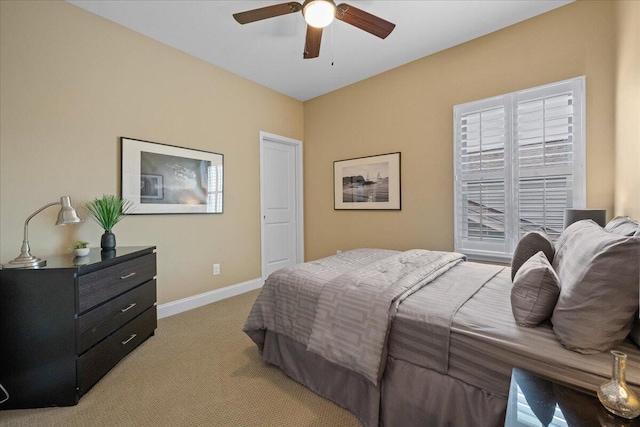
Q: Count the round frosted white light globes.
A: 1